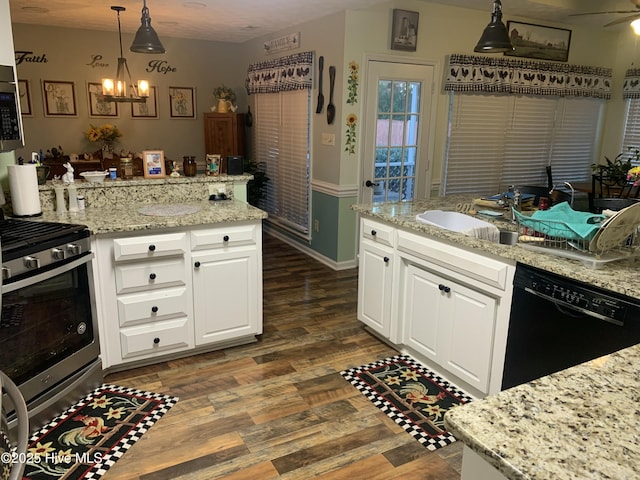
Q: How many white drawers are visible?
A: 6